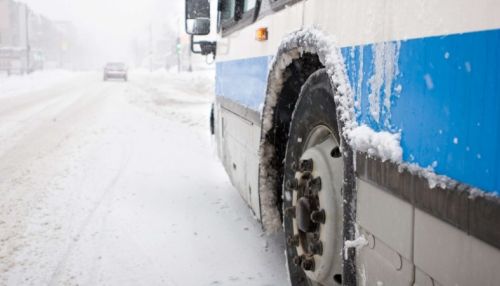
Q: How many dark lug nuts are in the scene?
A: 10